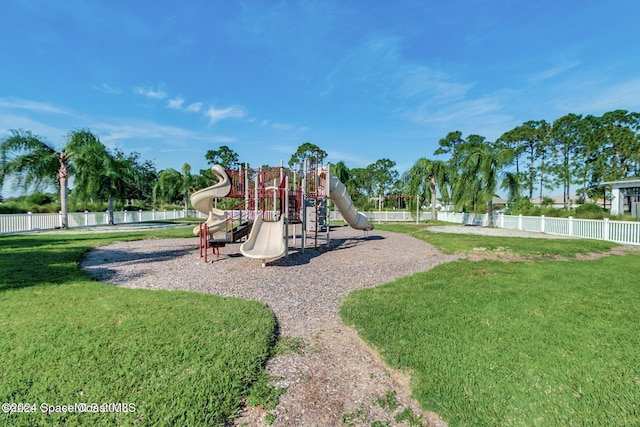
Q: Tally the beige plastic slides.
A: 3